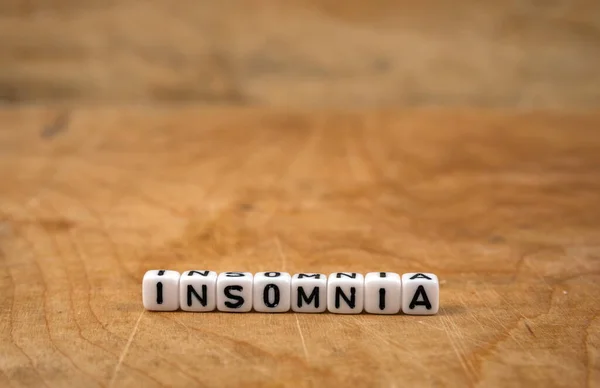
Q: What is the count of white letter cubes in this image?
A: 8